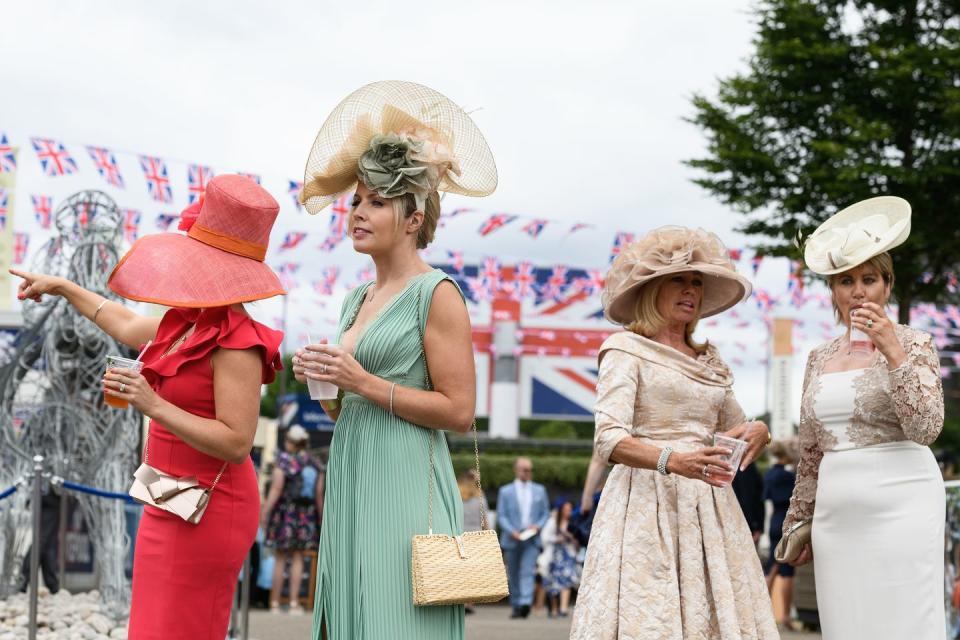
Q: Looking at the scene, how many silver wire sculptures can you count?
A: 1